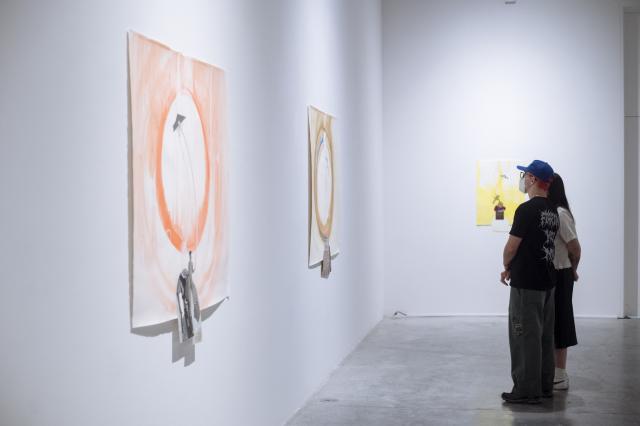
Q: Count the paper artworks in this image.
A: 3